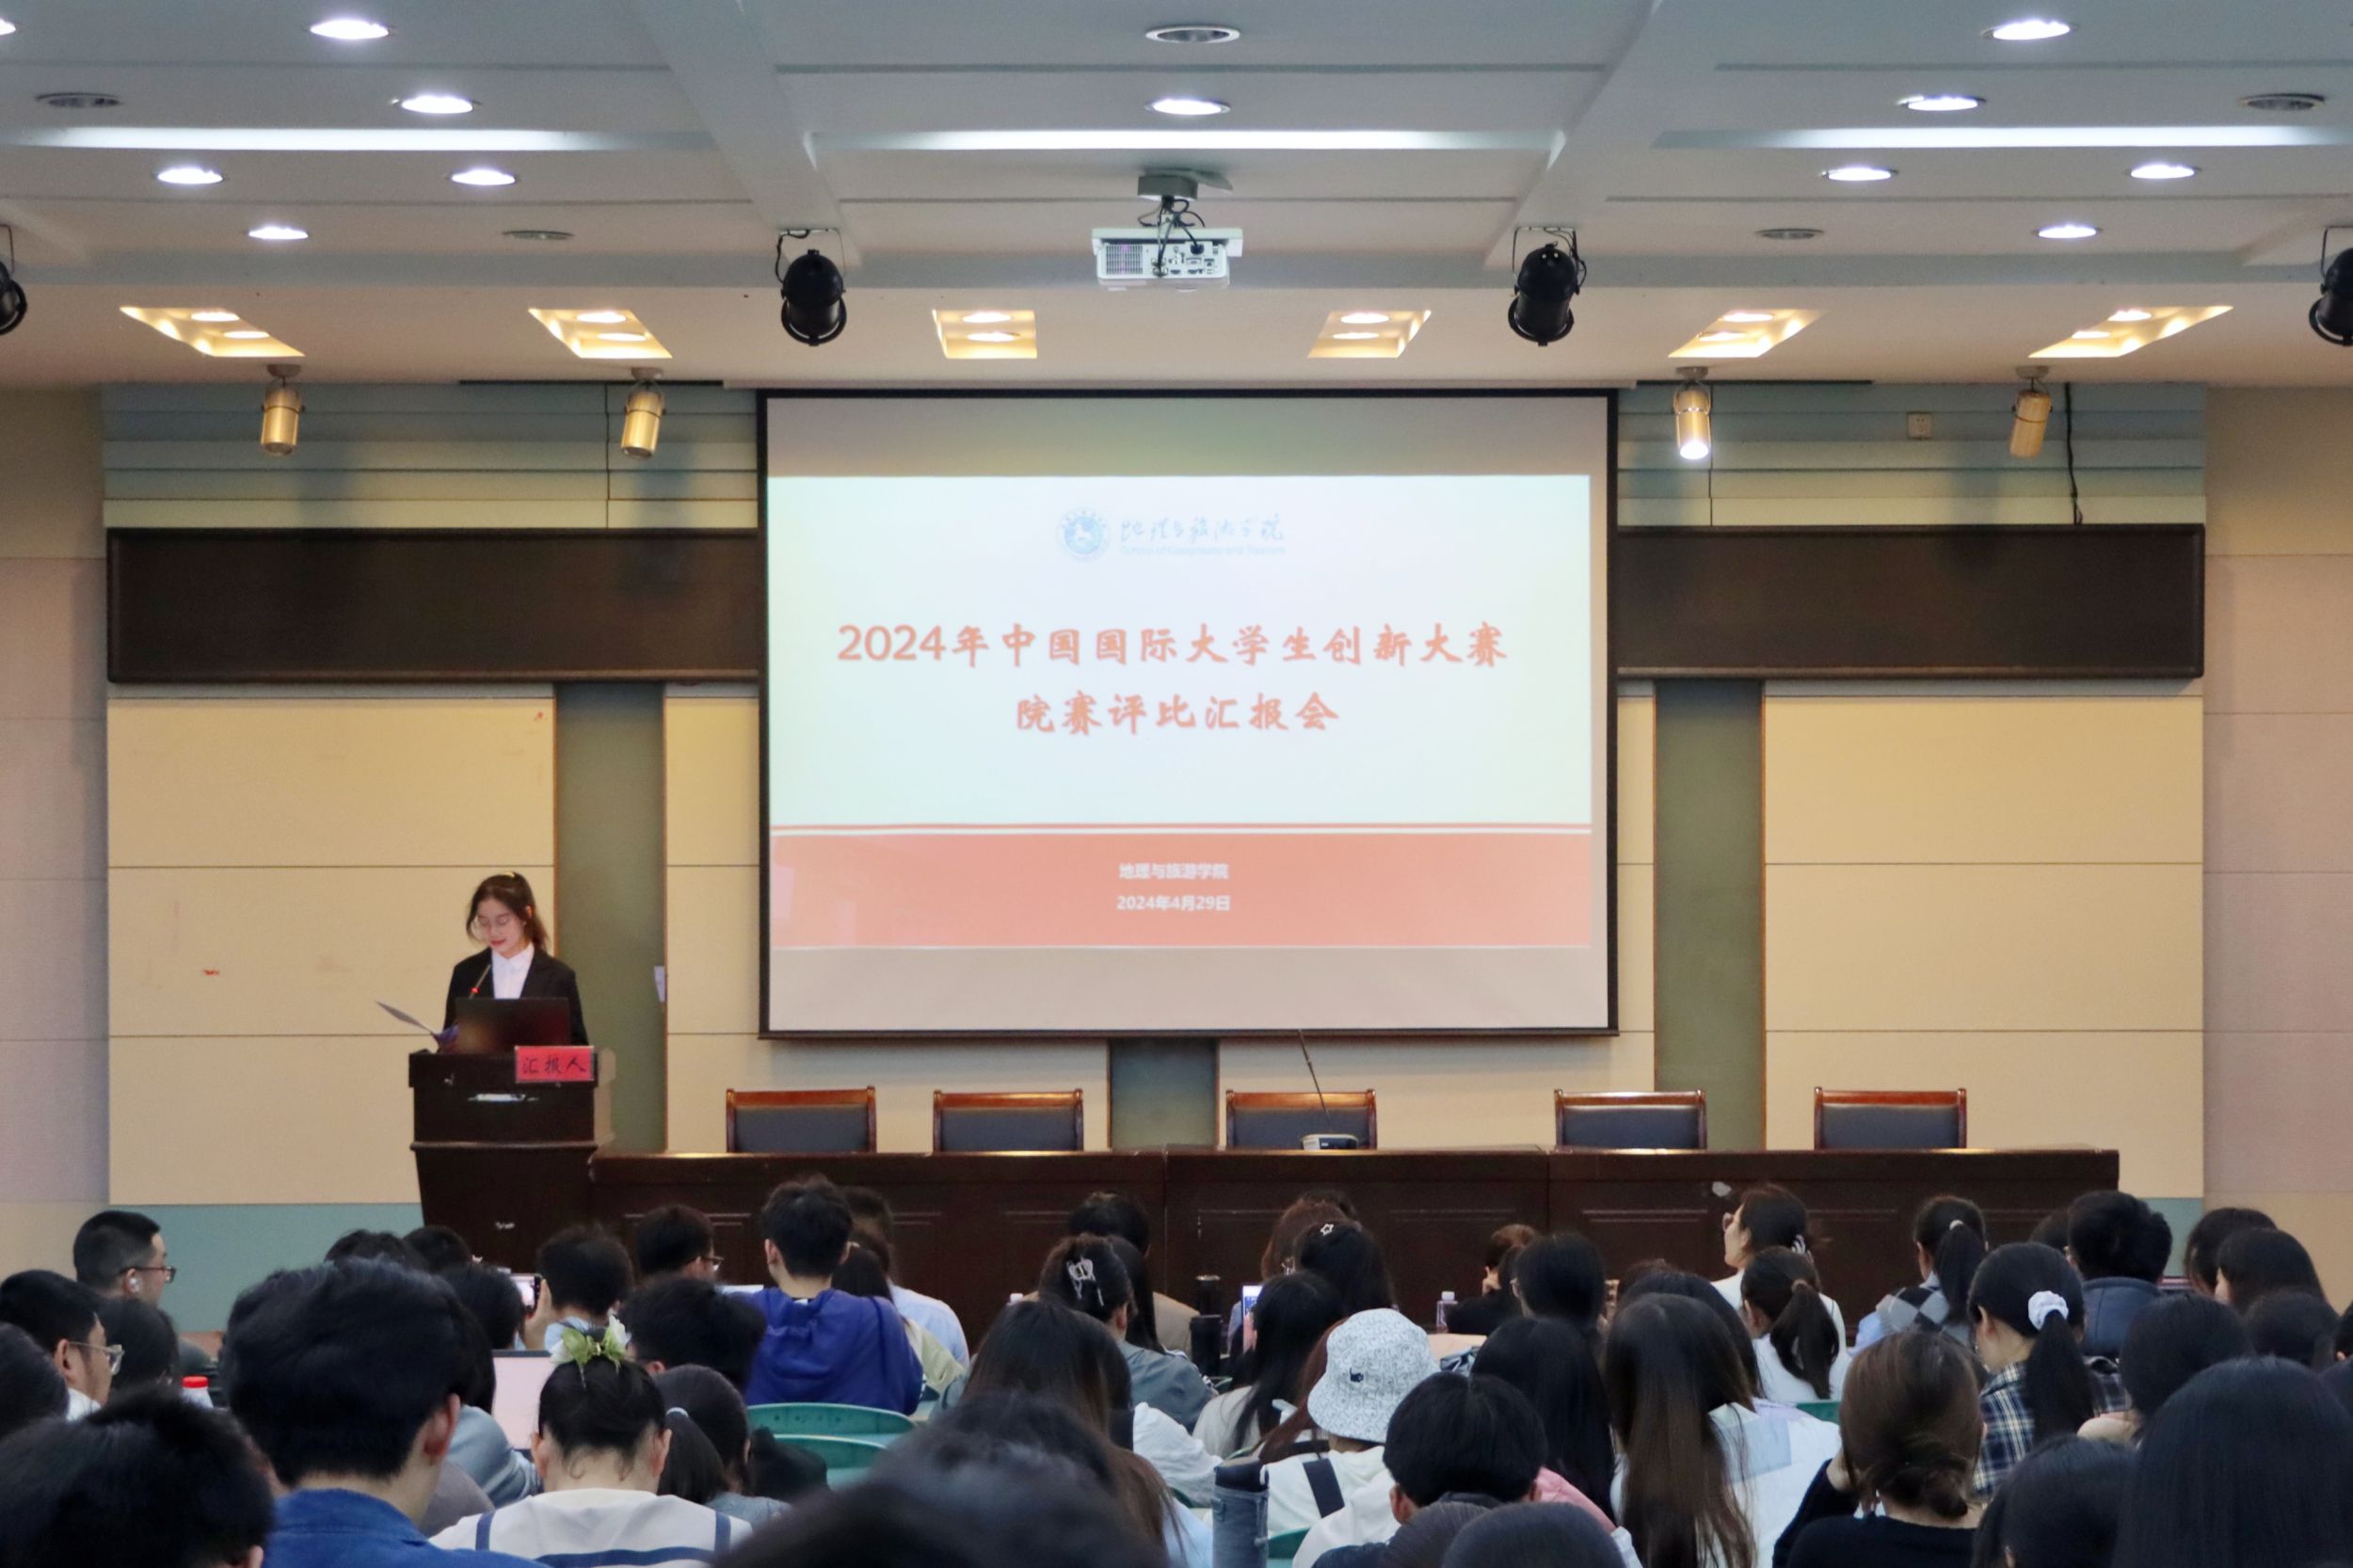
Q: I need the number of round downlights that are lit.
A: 12